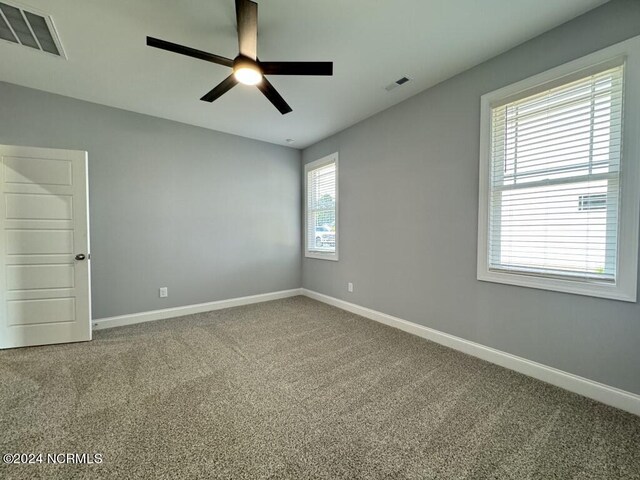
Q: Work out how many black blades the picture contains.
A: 5